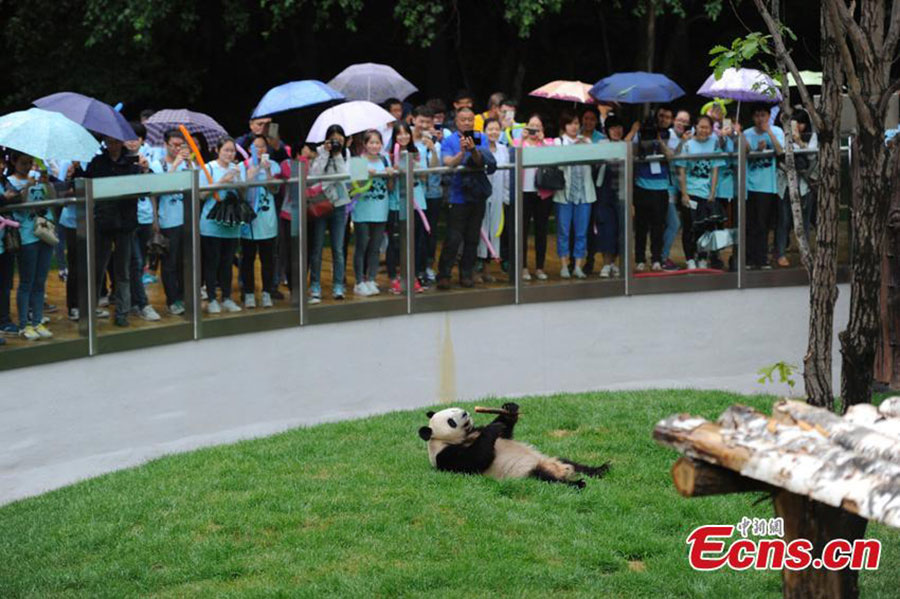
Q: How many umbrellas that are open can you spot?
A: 10